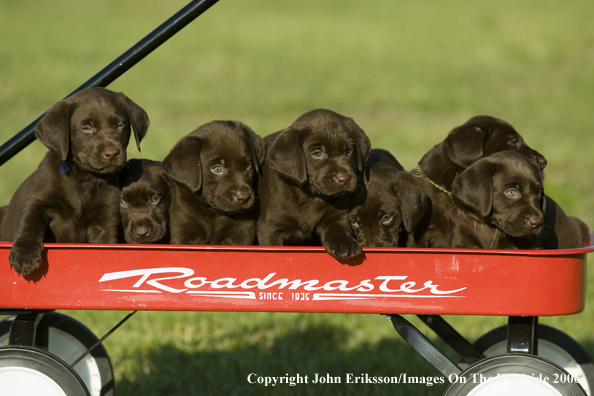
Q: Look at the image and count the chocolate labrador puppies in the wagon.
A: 7